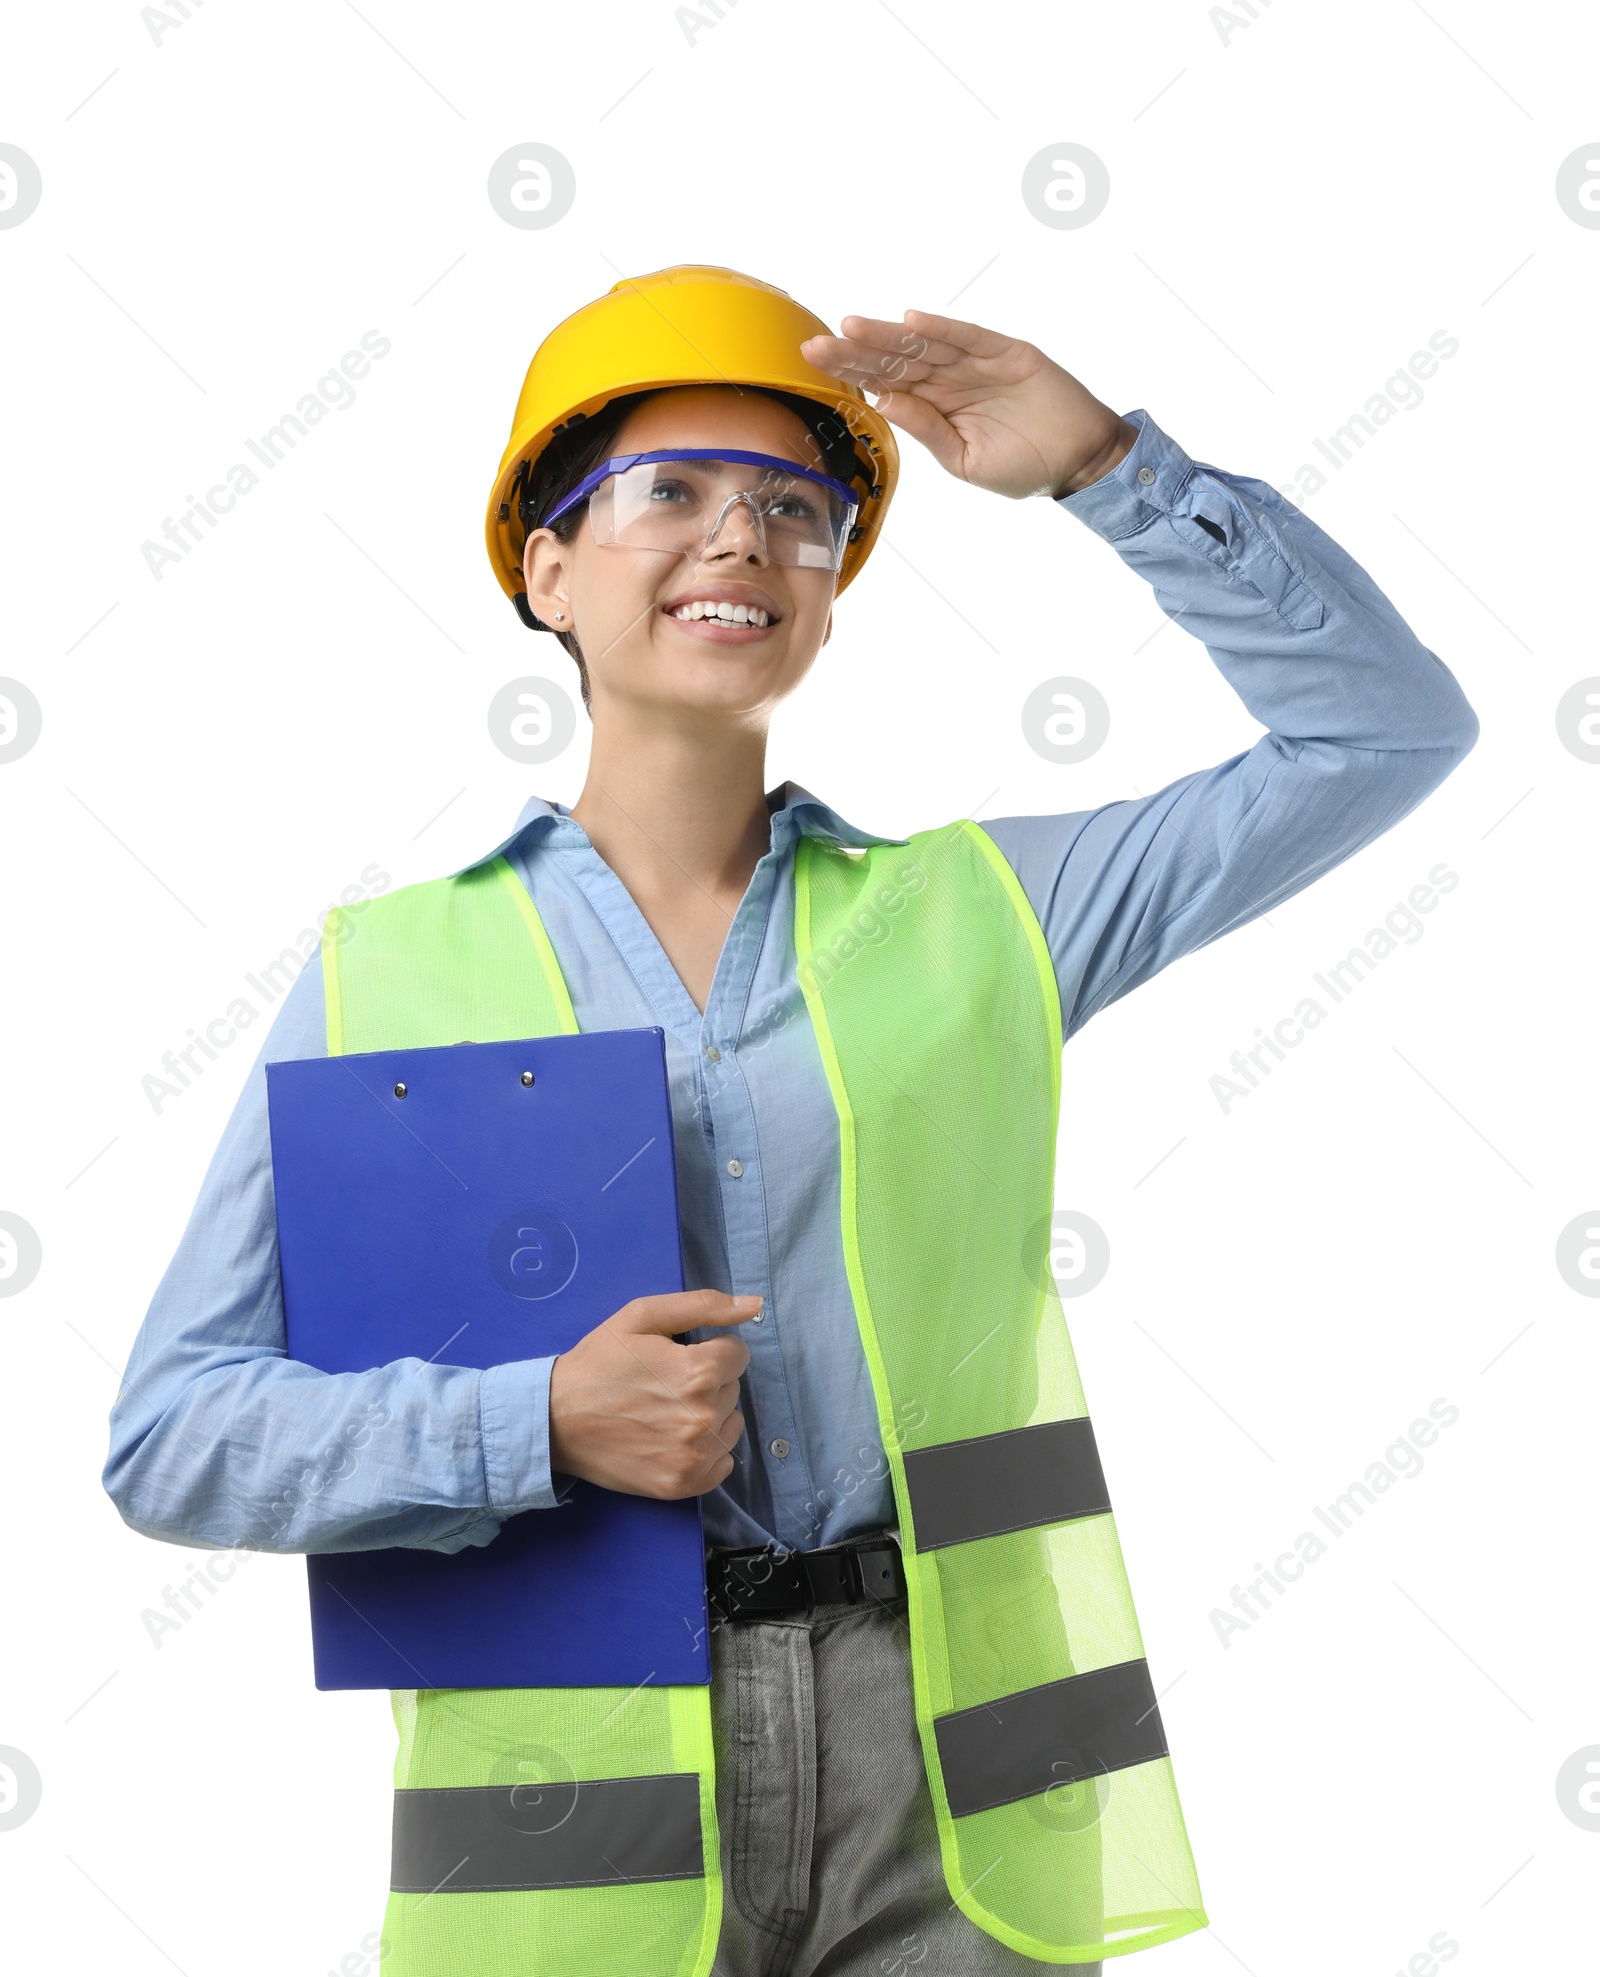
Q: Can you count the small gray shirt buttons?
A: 5